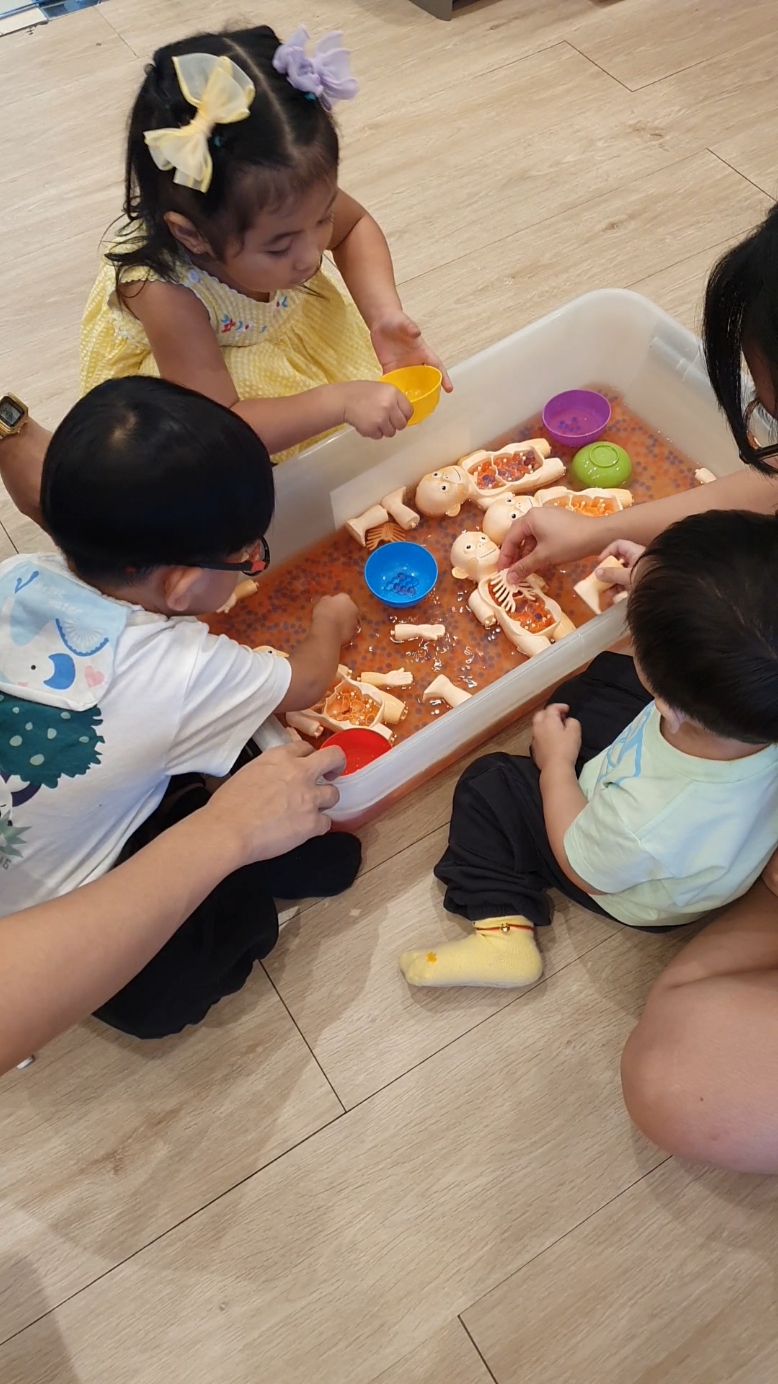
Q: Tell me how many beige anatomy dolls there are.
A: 4